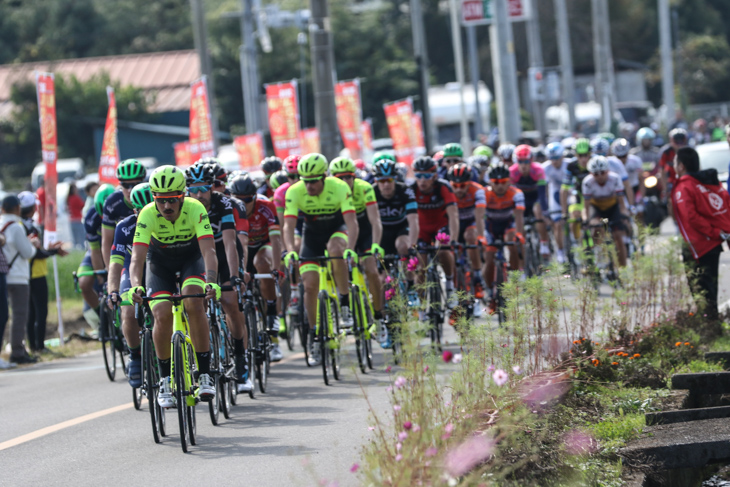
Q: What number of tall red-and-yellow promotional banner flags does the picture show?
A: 11